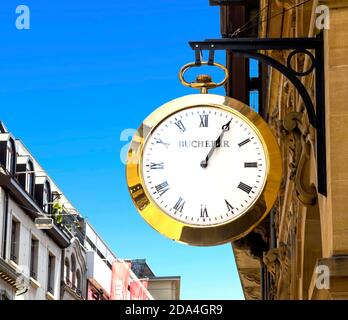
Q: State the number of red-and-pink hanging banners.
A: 2